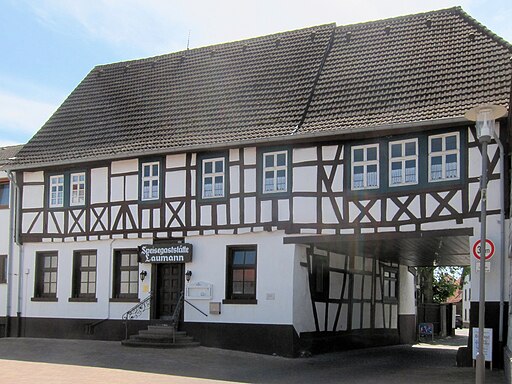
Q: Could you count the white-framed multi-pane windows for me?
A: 8